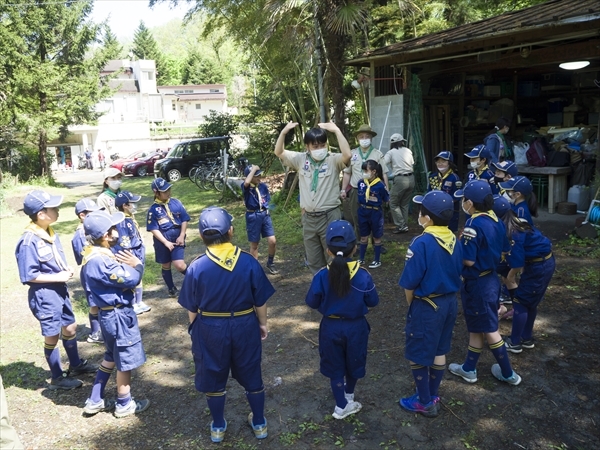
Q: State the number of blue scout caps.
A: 15